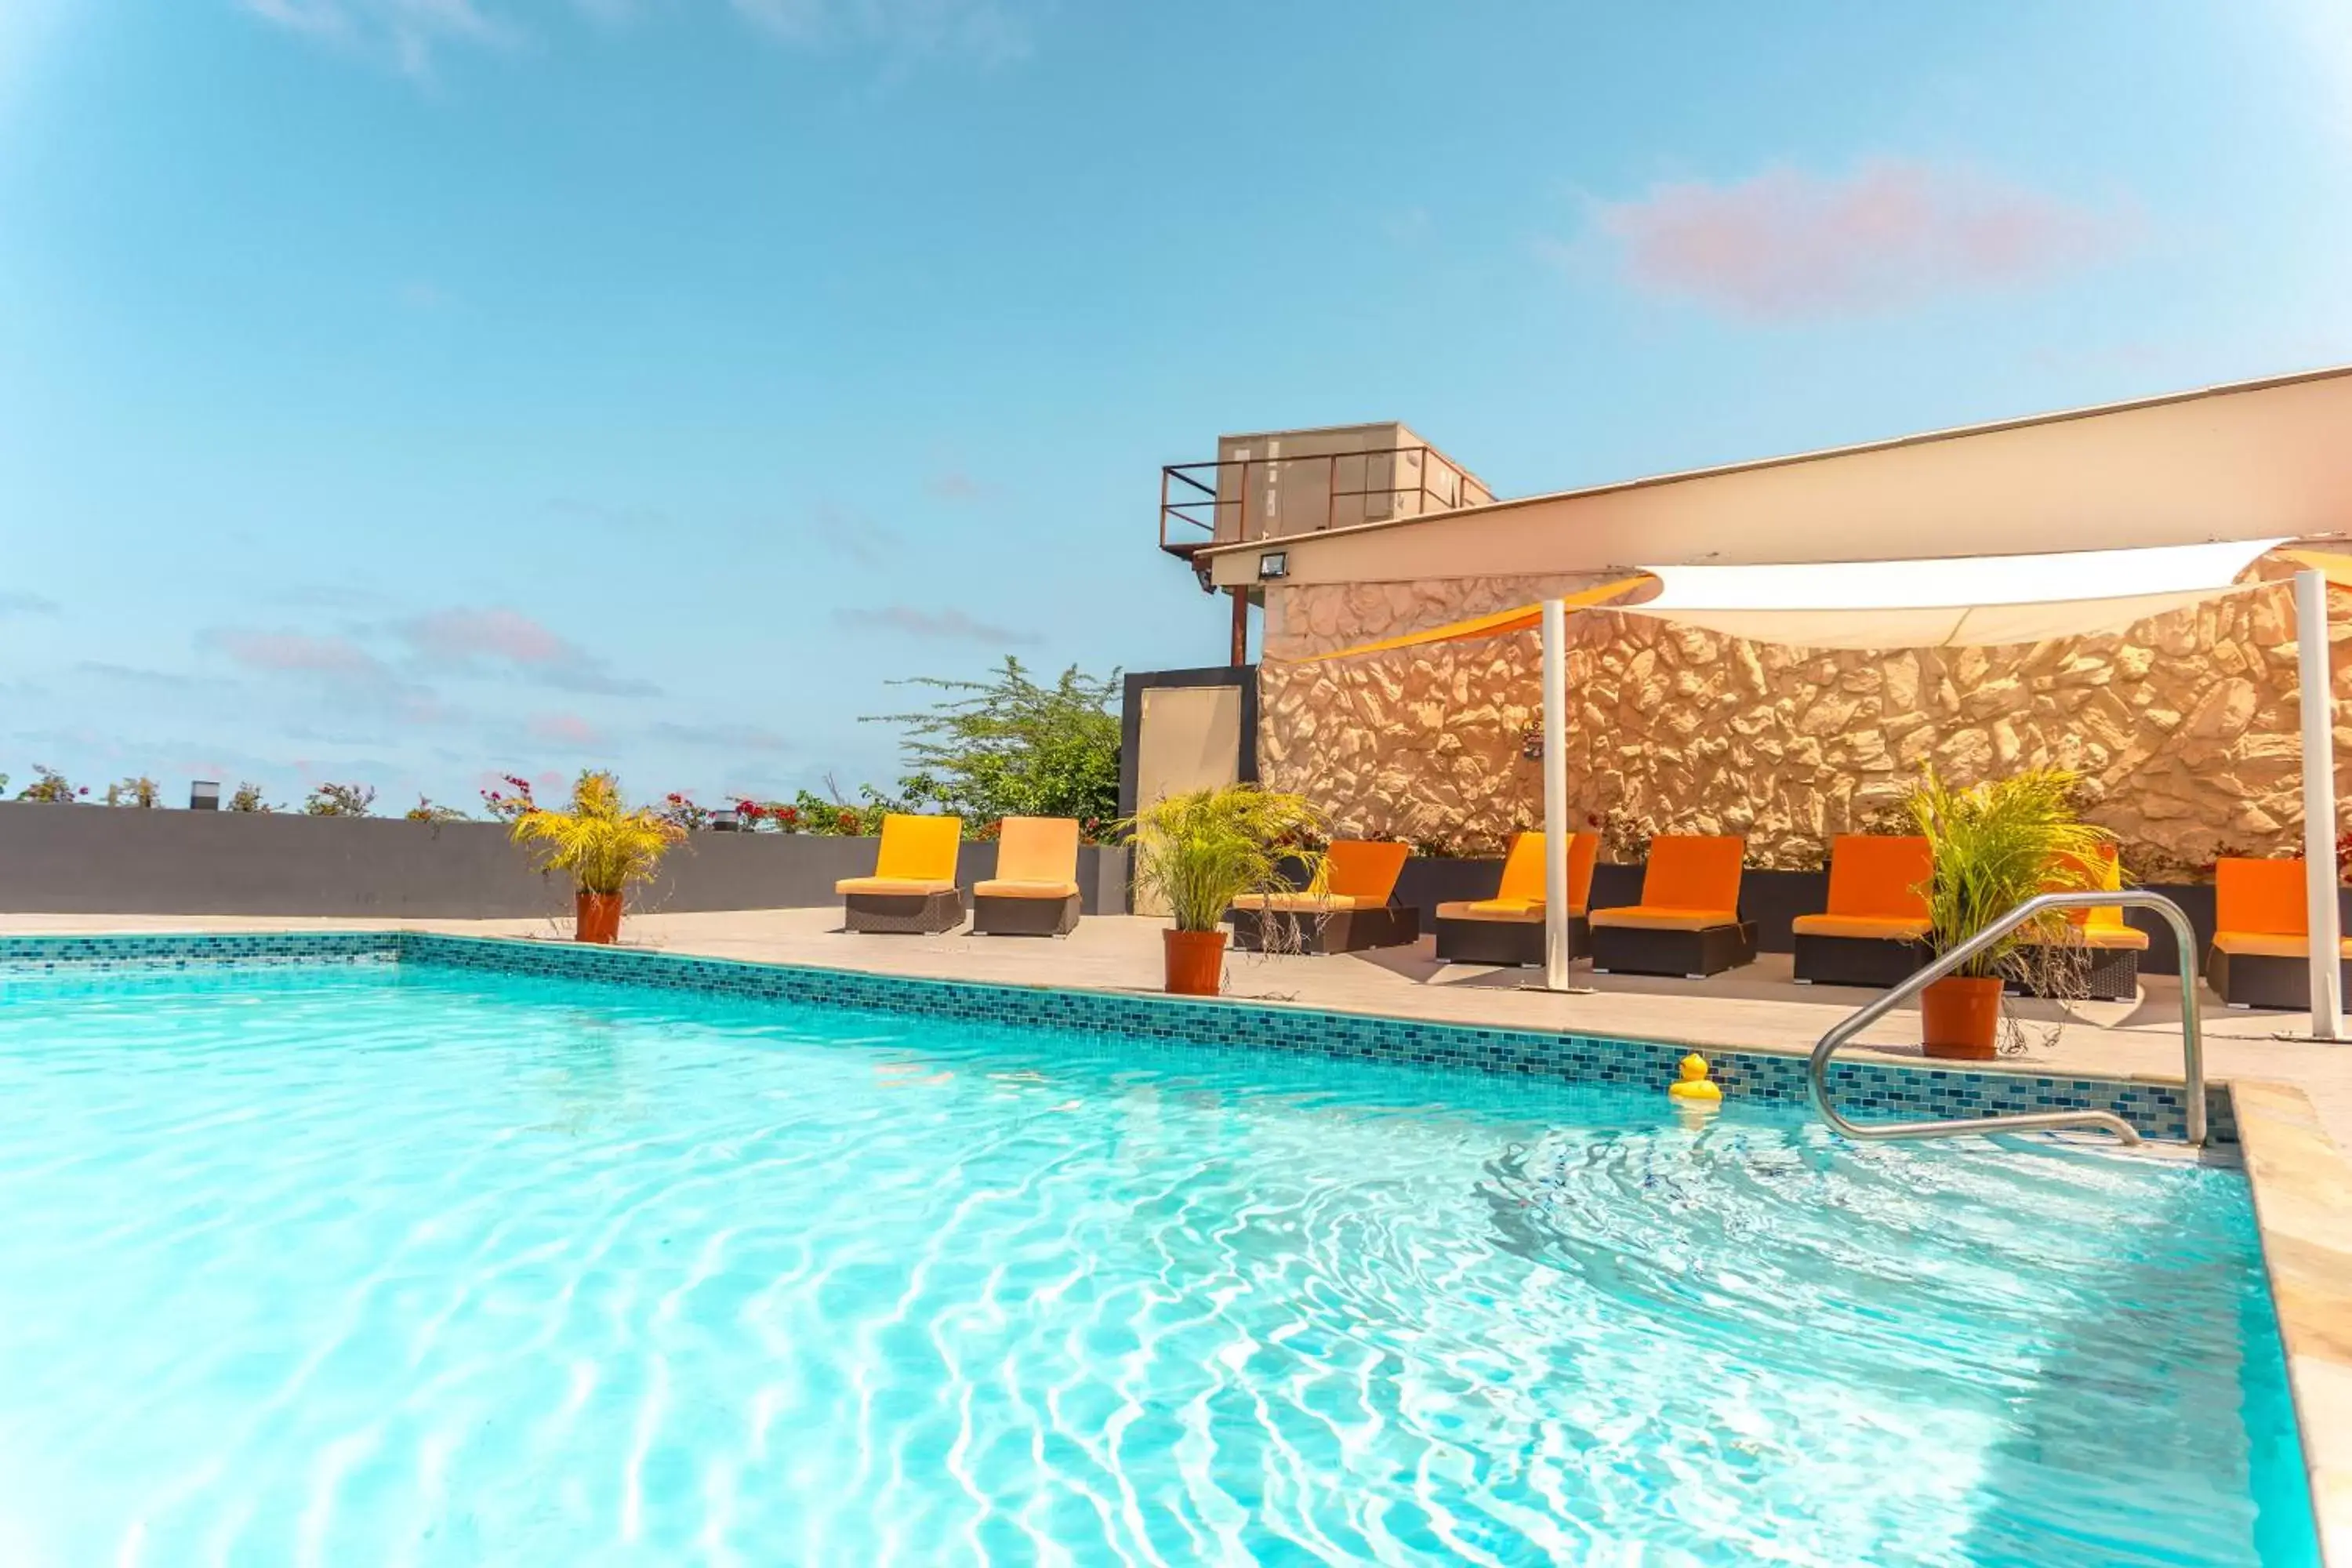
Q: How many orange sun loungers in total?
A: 8